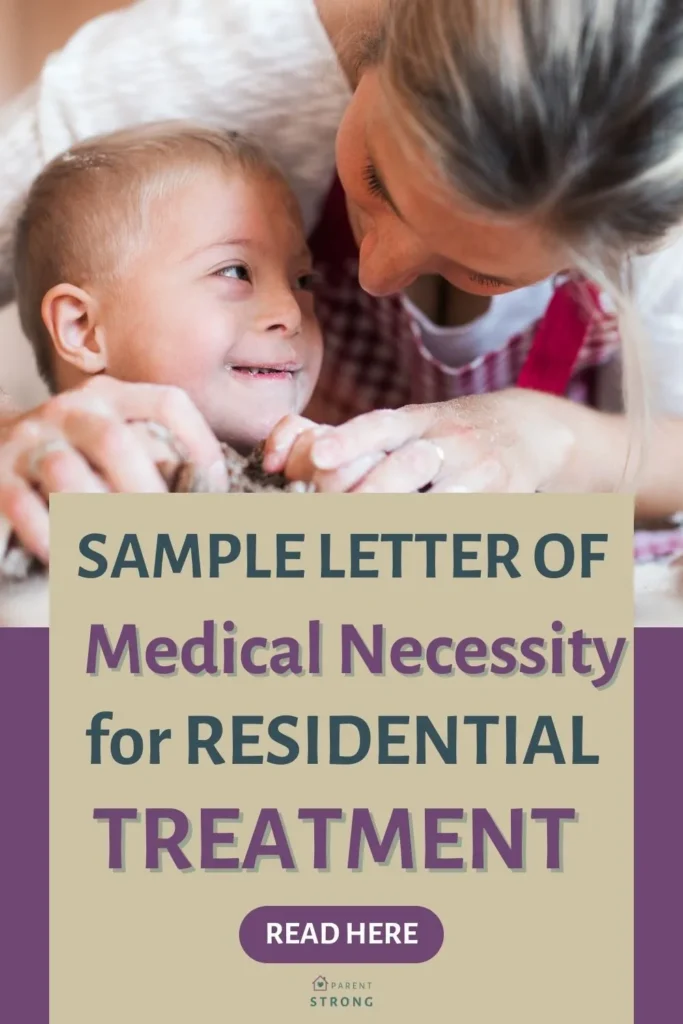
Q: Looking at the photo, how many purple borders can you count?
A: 2